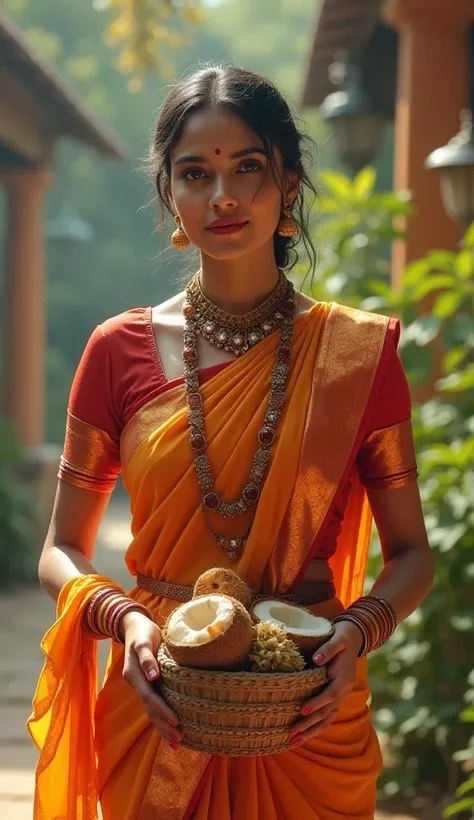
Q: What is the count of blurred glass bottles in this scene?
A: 0